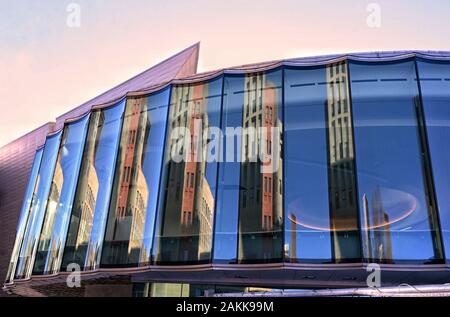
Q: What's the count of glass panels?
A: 10